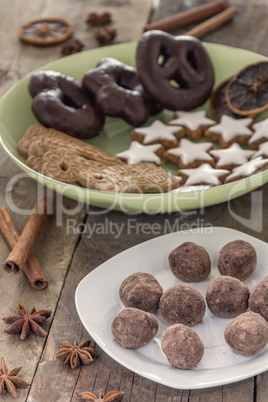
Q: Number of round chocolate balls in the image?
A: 9